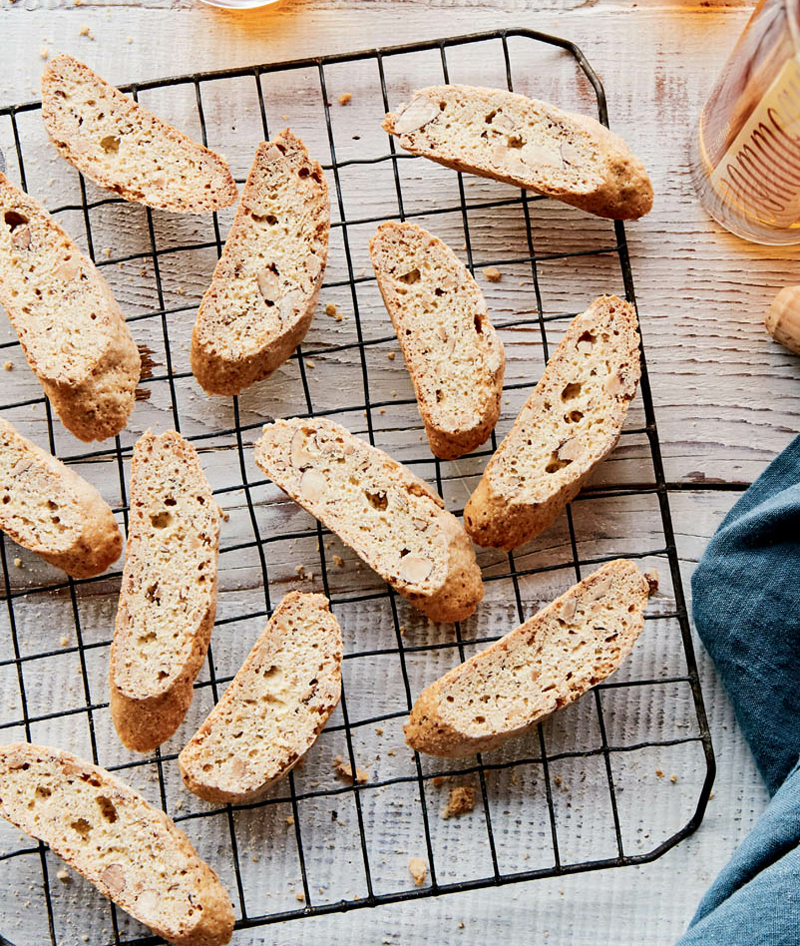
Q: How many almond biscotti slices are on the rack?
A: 12